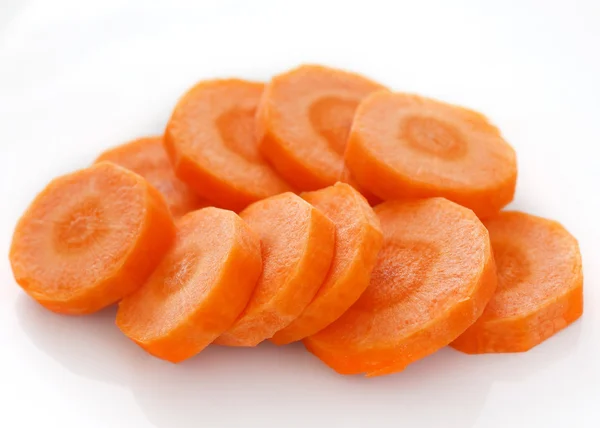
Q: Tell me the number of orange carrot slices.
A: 10